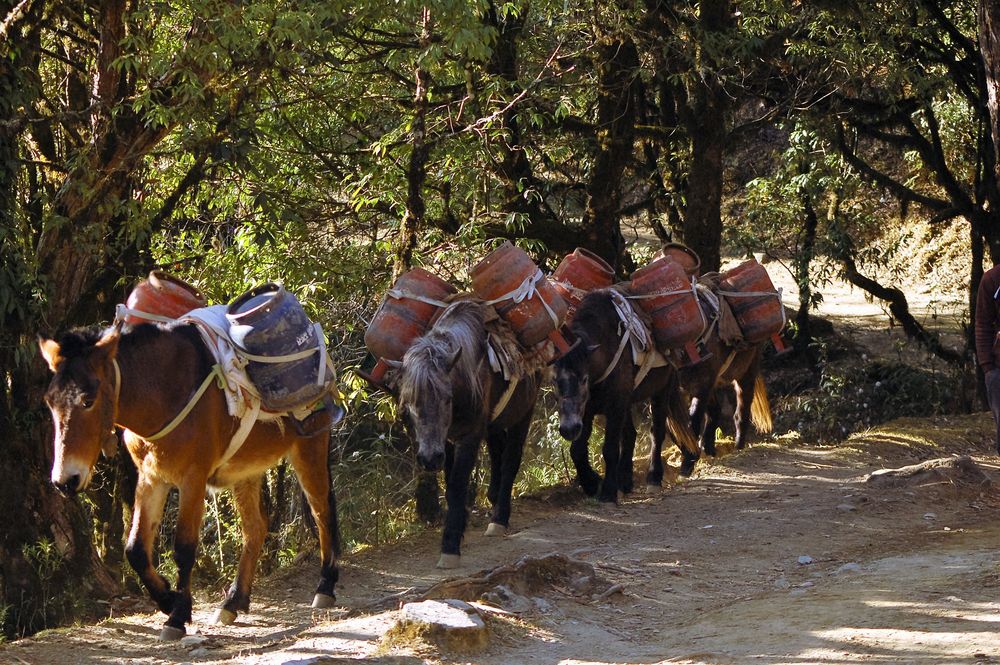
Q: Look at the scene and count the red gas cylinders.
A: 7